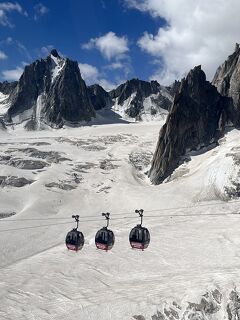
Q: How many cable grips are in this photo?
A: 3